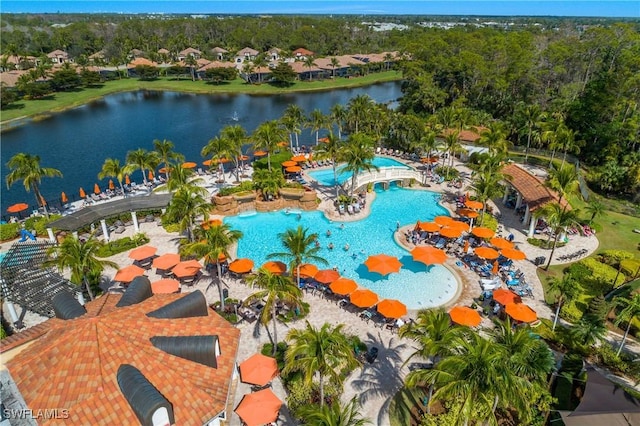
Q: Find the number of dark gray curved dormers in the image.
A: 5